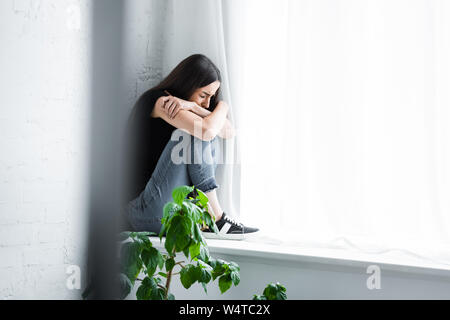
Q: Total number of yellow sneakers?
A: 0